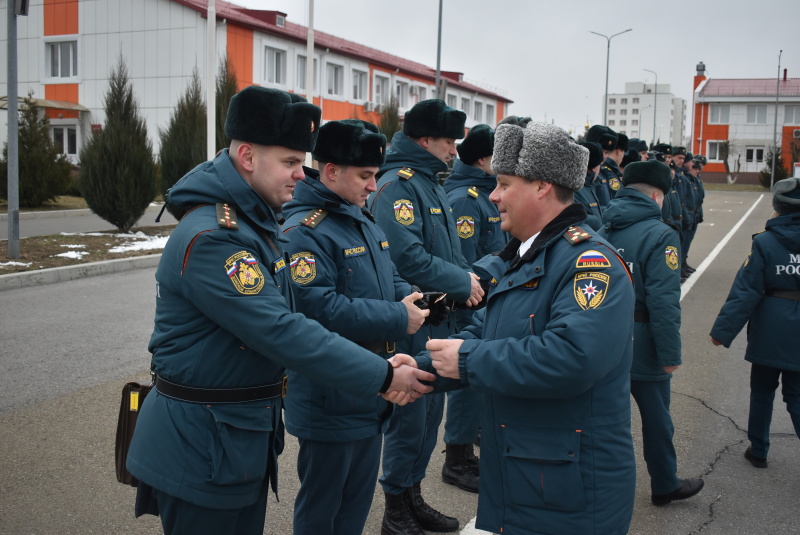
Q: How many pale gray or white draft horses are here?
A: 0